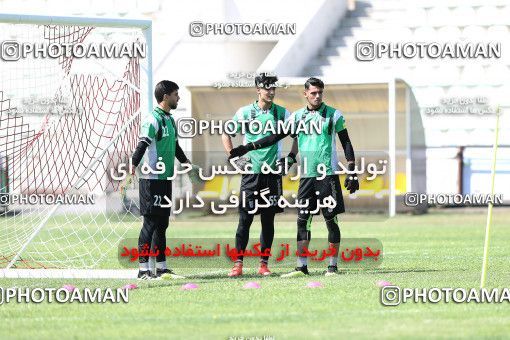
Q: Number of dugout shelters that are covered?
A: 1